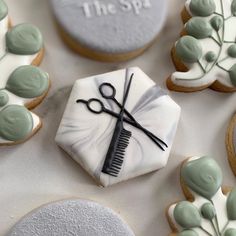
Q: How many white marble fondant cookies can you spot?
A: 1